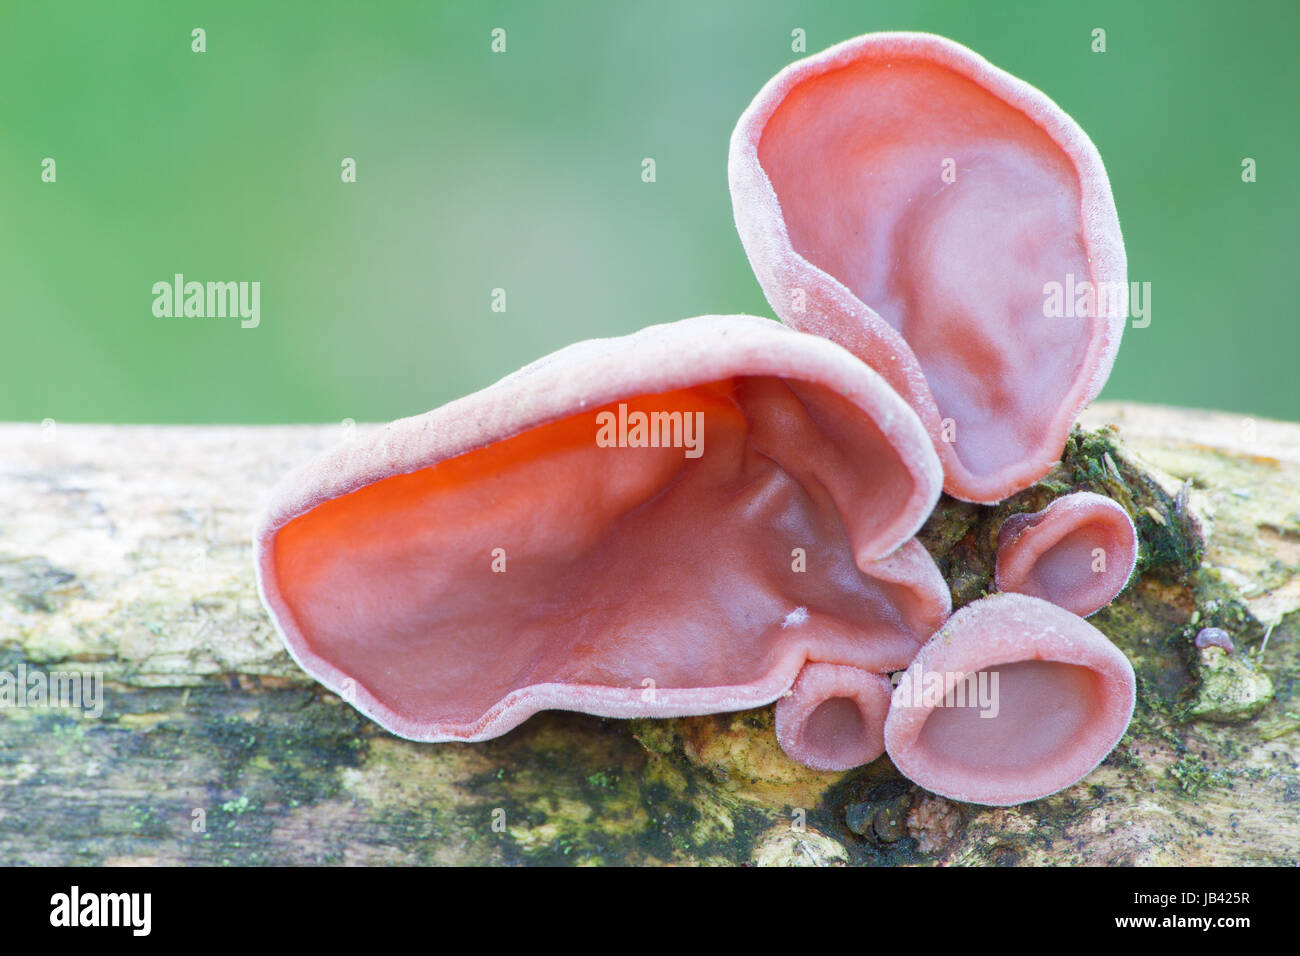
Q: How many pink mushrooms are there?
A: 5